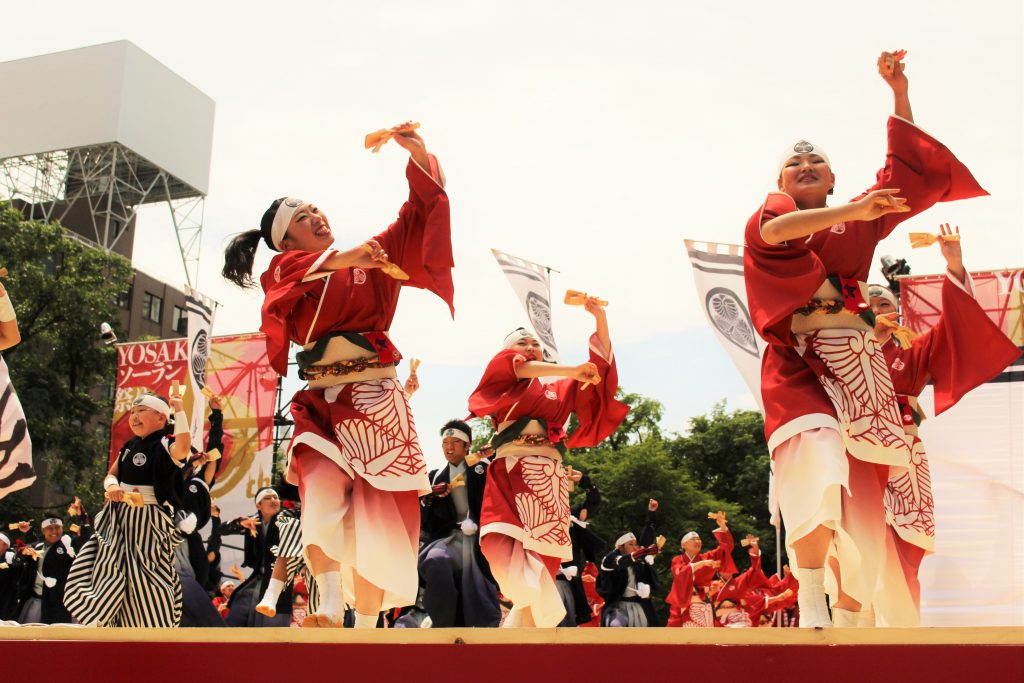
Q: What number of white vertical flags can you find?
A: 3